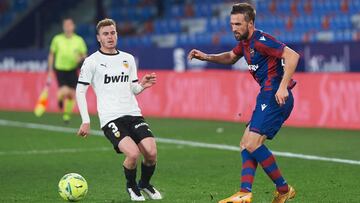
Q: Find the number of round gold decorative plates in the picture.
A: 0